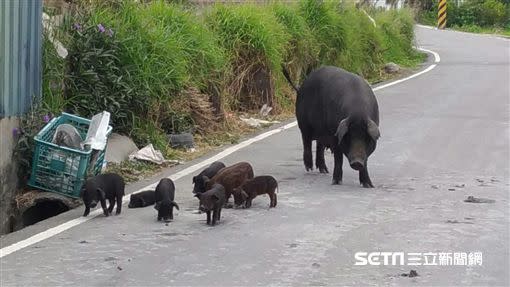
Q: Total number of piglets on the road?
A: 7